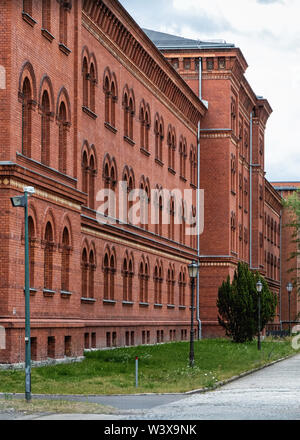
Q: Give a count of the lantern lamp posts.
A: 3